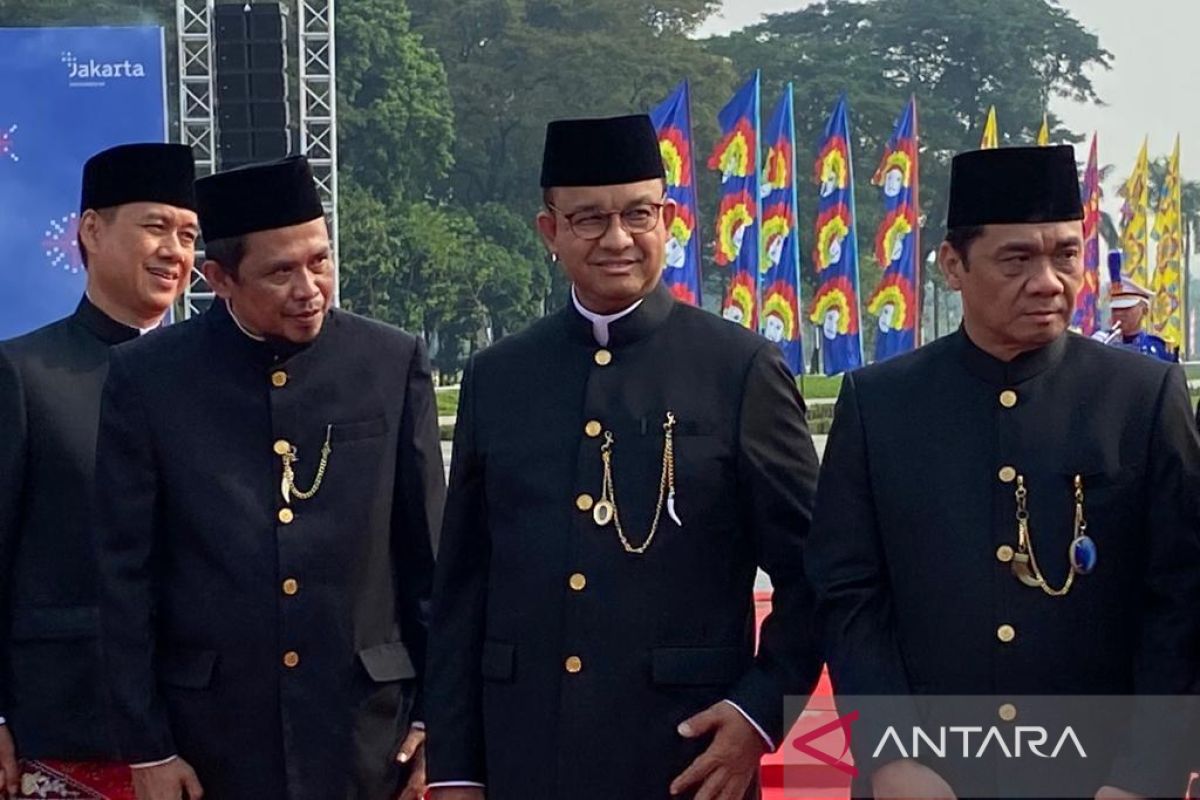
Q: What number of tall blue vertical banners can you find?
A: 5